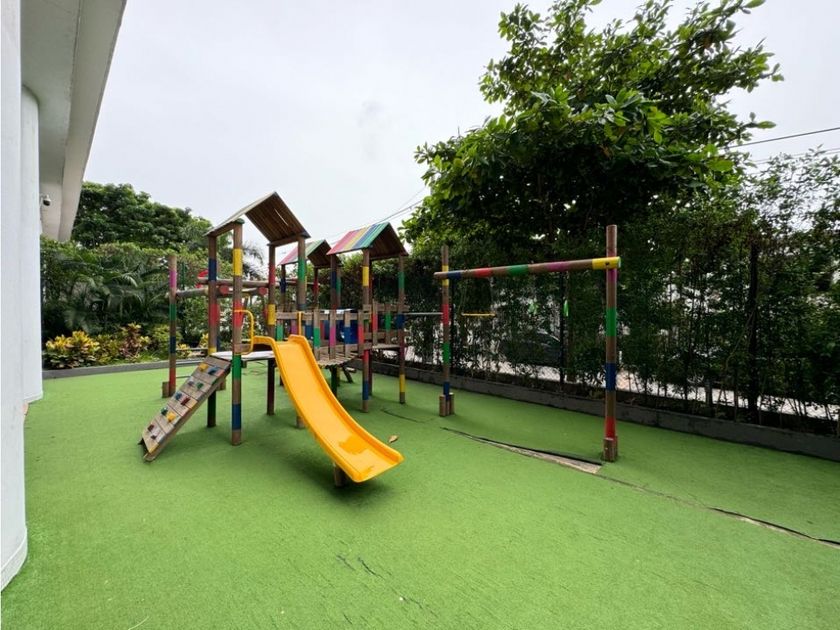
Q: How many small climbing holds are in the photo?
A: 10